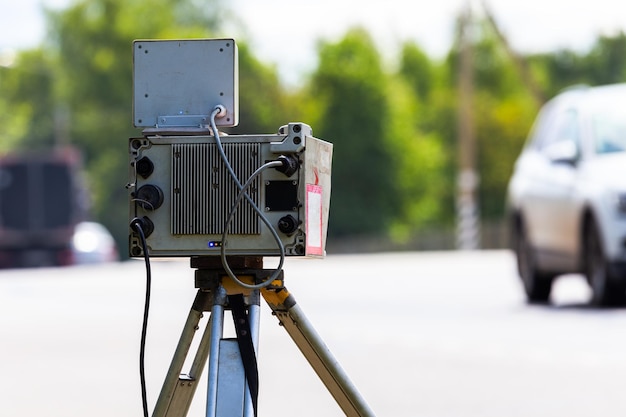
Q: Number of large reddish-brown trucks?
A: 1